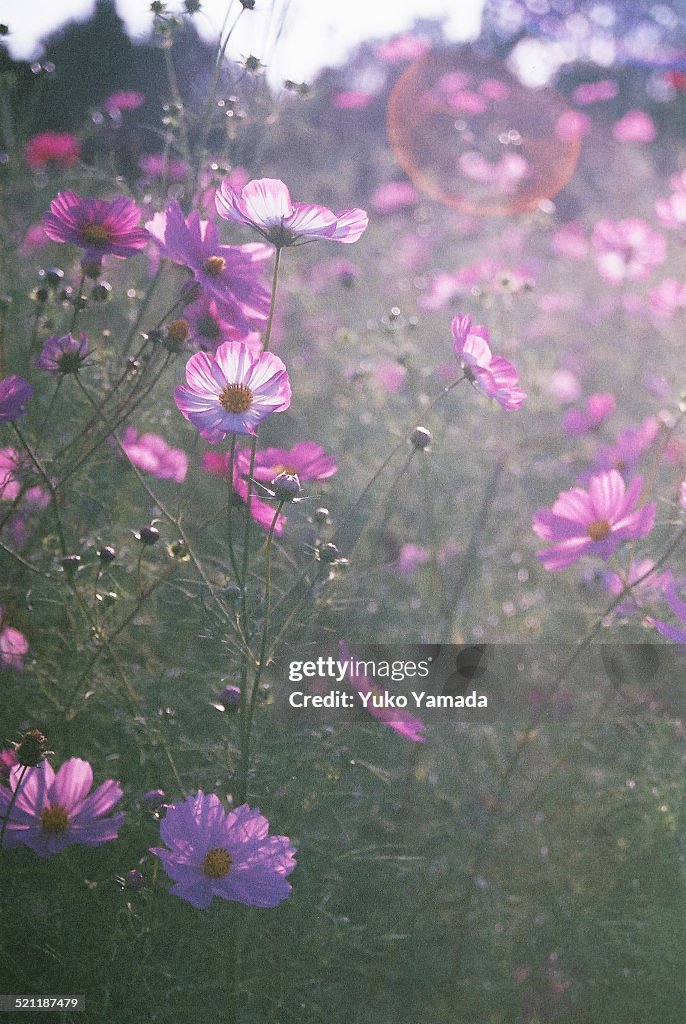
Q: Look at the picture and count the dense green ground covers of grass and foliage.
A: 1